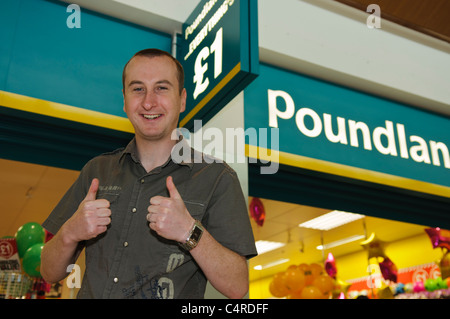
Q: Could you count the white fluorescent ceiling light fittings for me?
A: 4